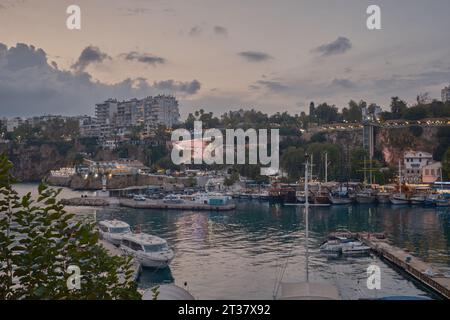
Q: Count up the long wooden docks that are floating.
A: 1